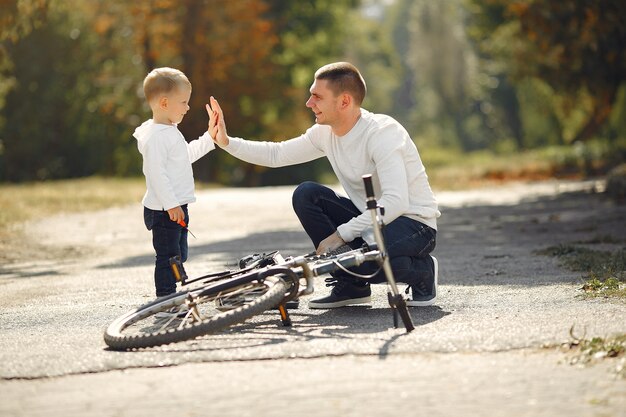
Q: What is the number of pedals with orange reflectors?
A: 2